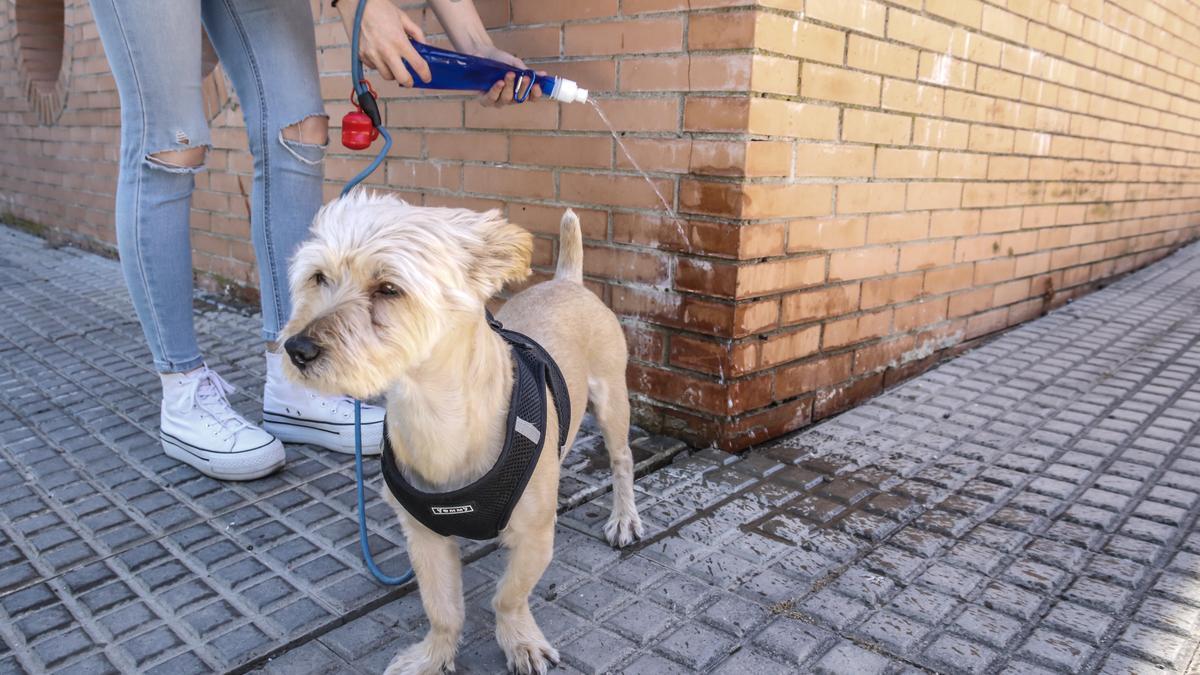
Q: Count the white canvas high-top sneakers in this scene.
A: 2